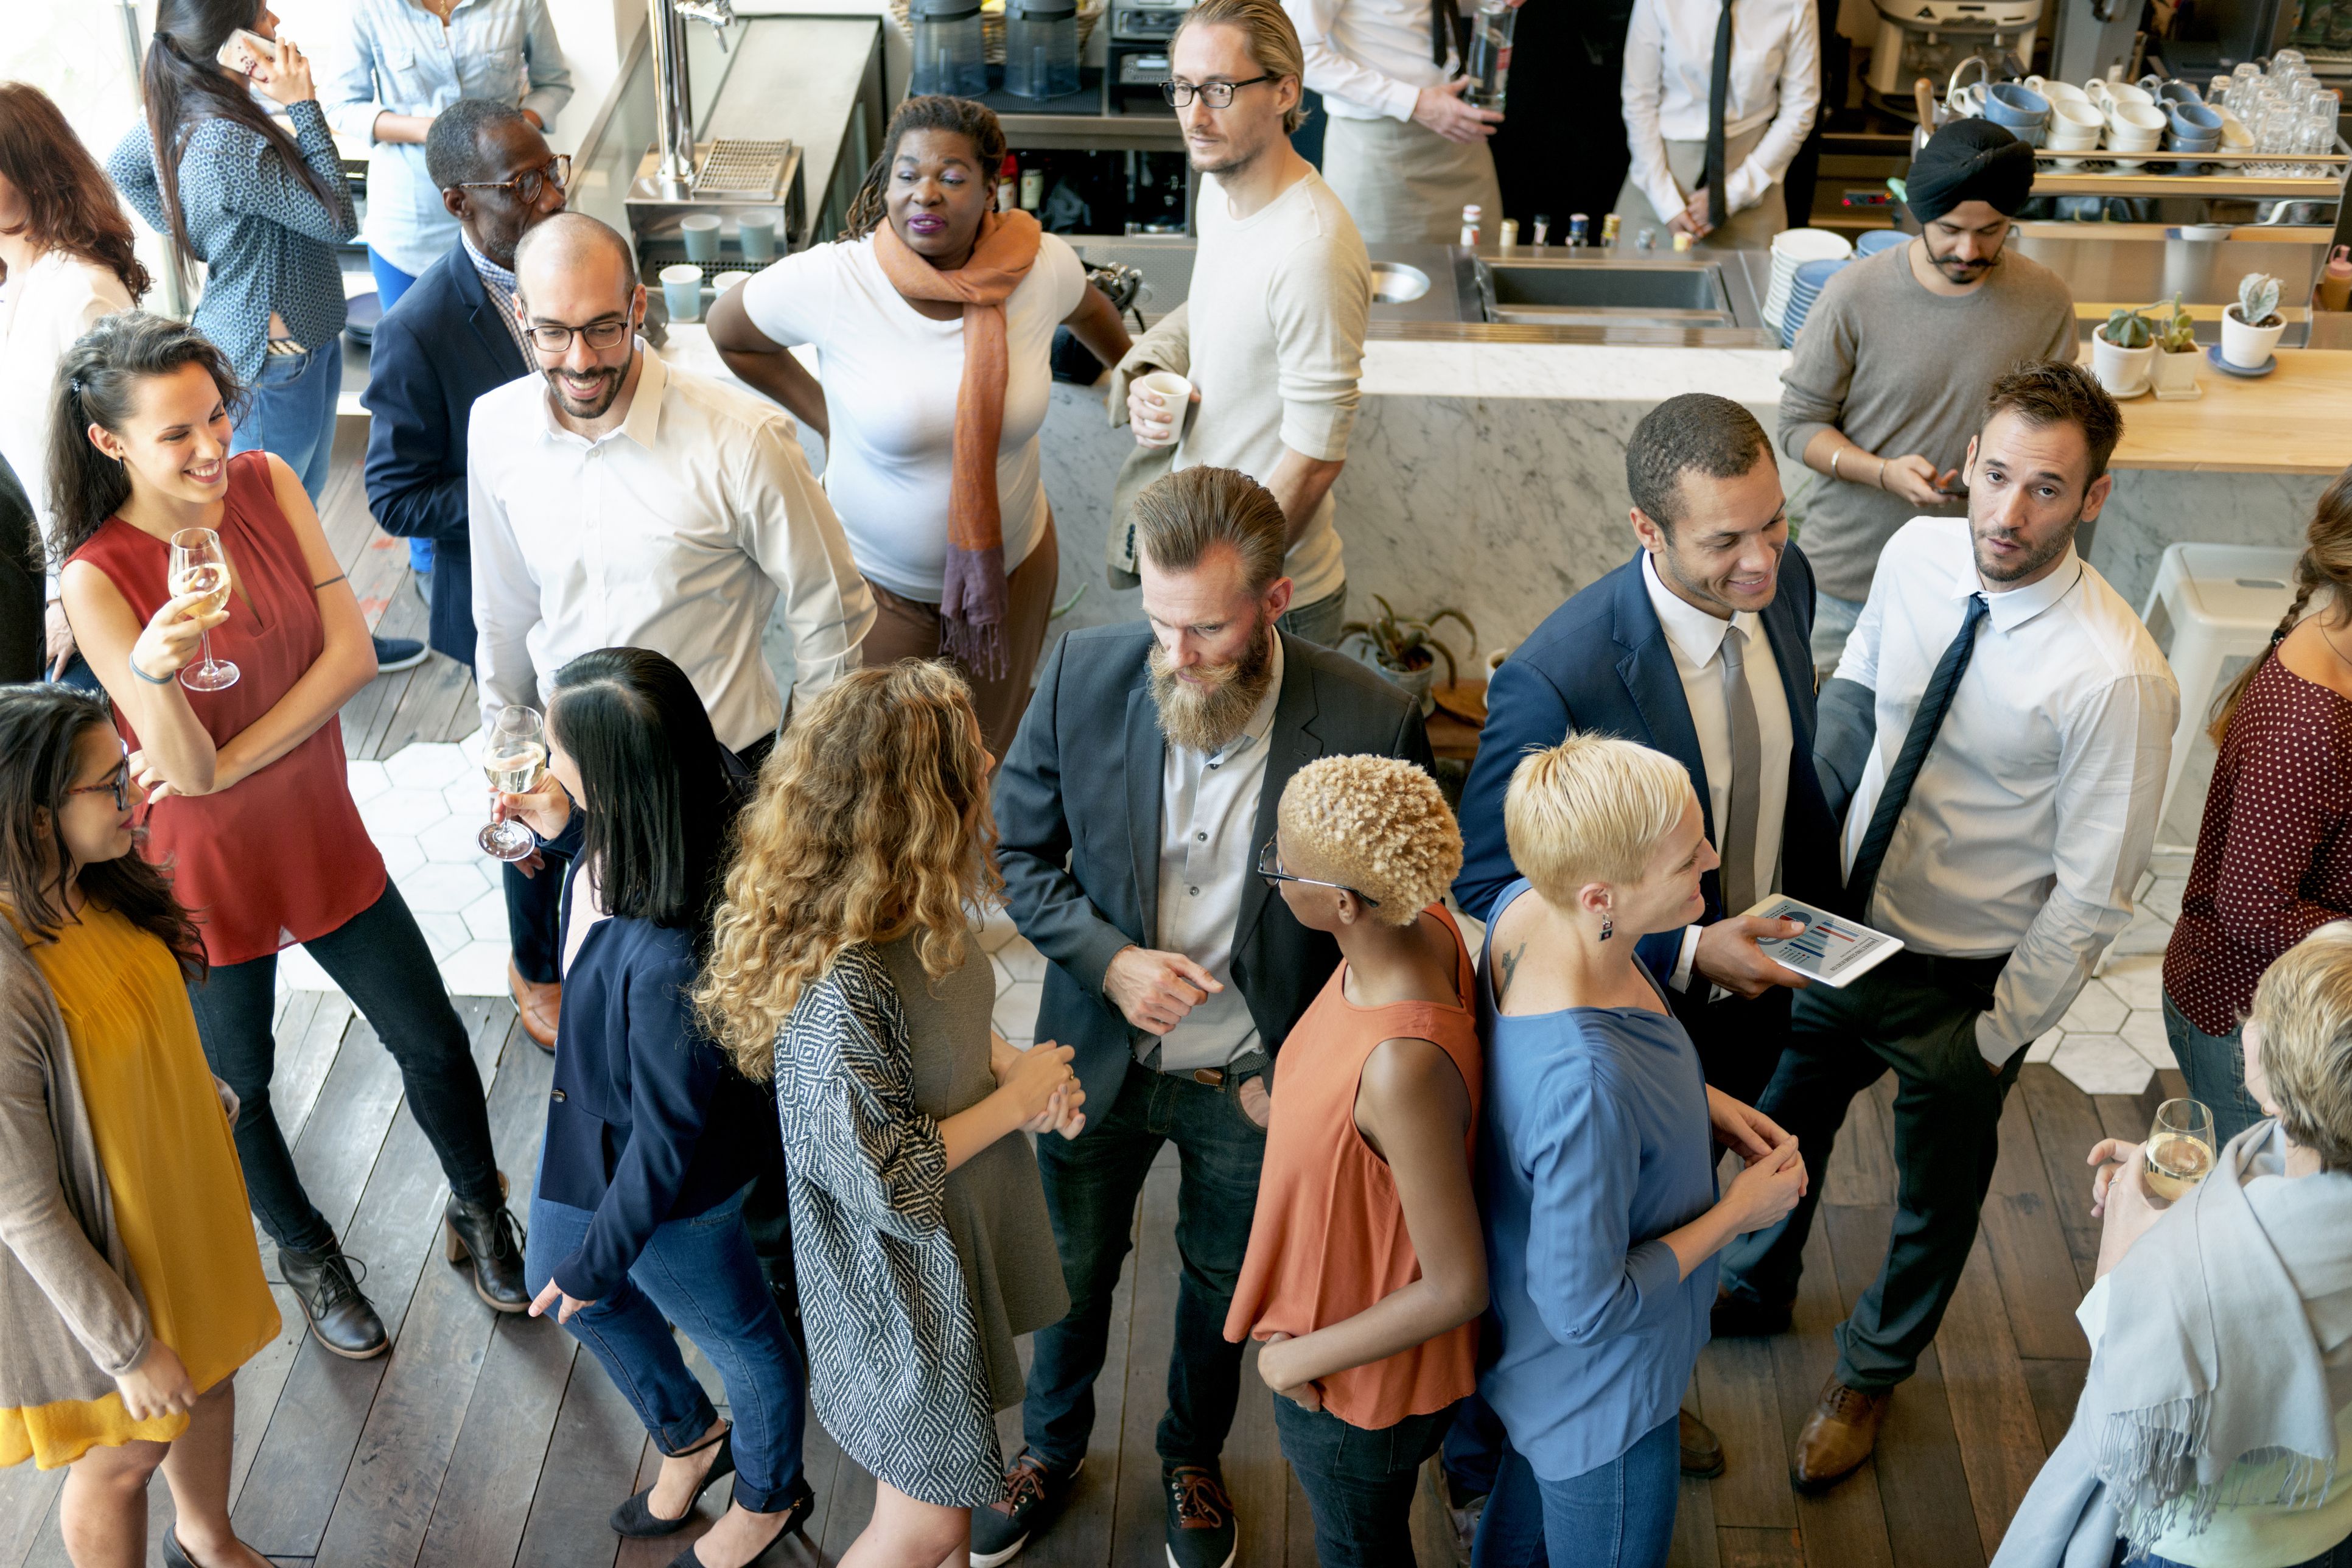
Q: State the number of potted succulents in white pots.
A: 3